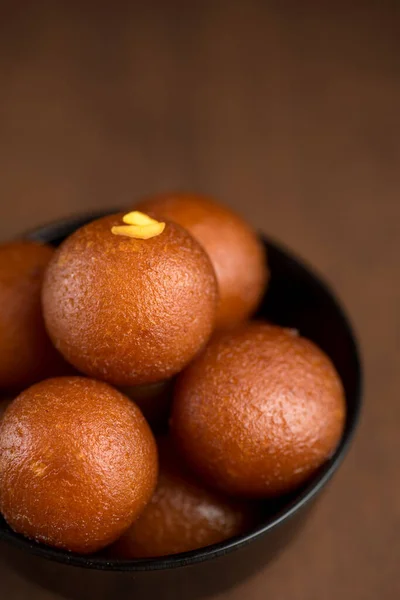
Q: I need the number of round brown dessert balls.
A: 6